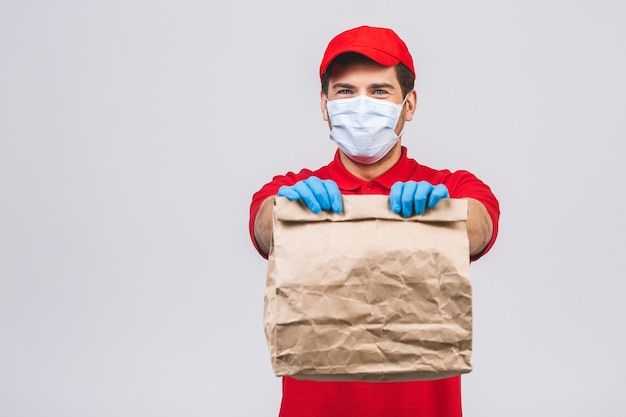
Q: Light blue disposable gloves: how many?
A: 2